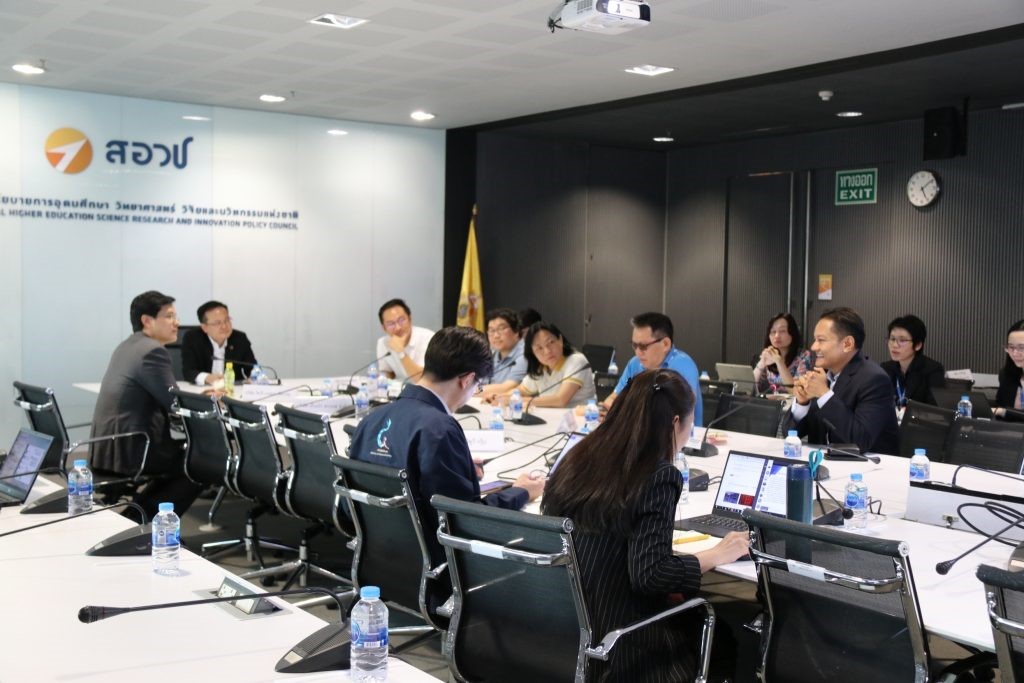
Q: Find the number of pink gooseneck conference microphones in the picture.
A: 0